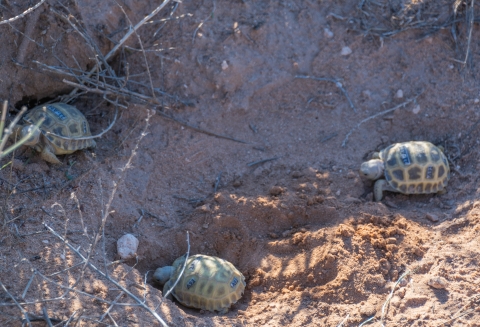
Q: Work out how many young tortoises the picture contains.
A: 3